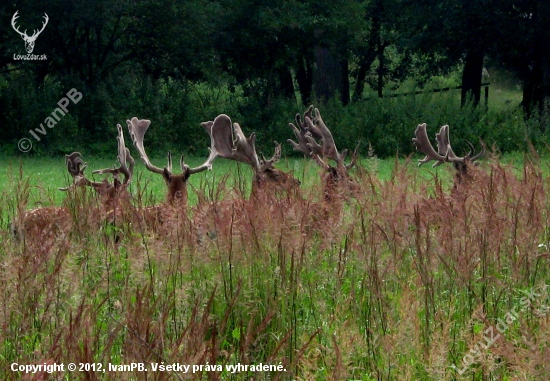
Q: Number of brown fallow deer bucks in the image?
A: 5